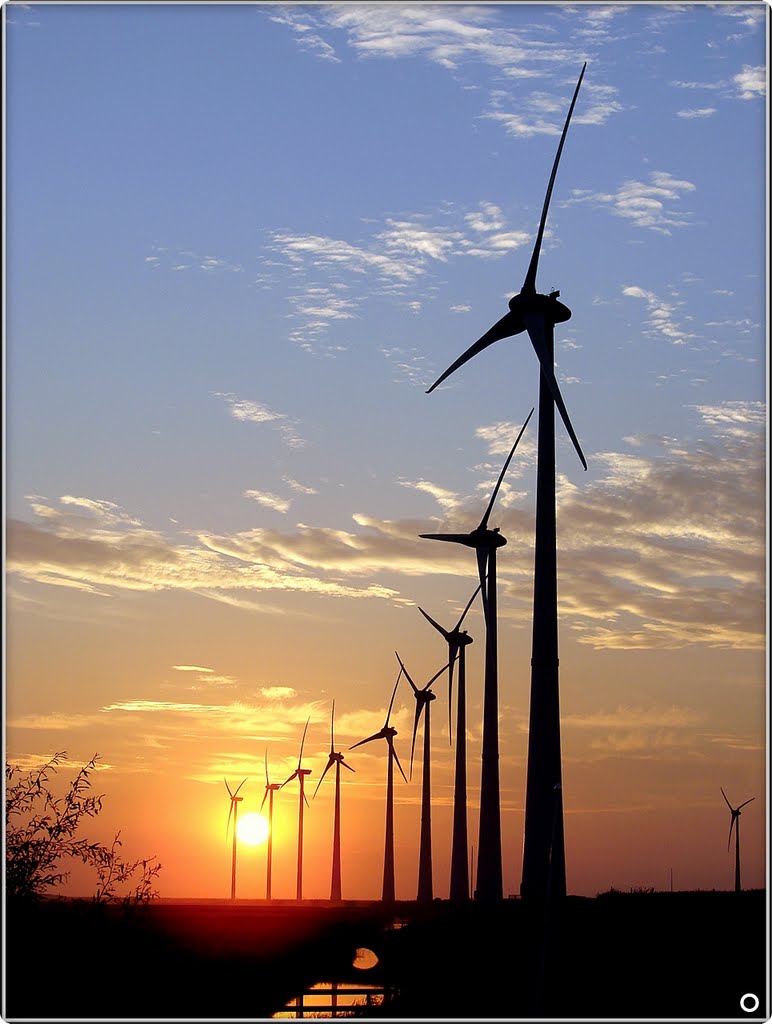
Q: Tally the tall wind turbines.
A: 10